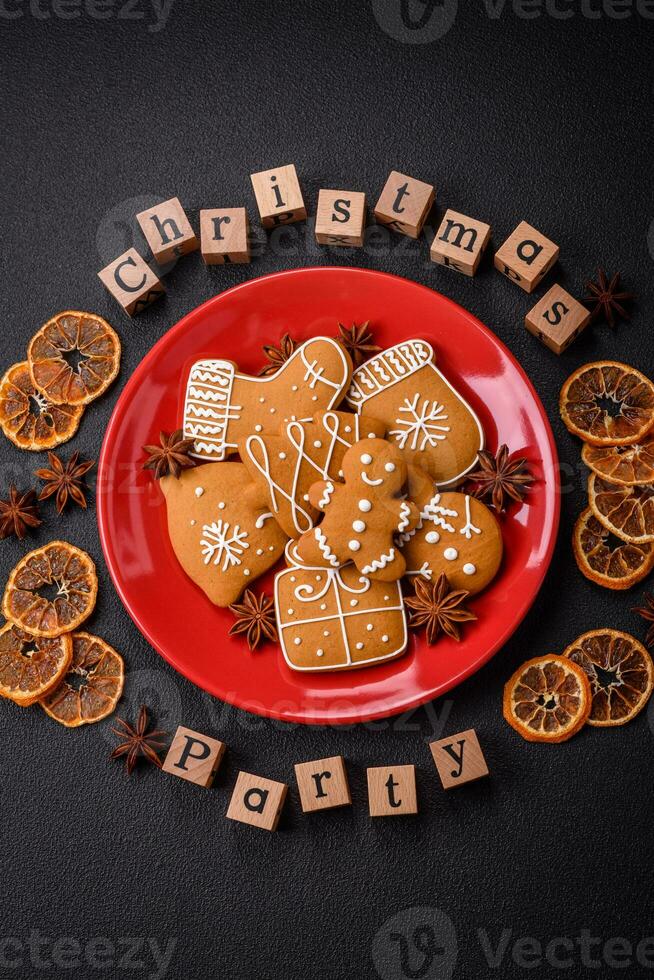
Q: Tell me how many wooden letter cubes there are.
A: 14